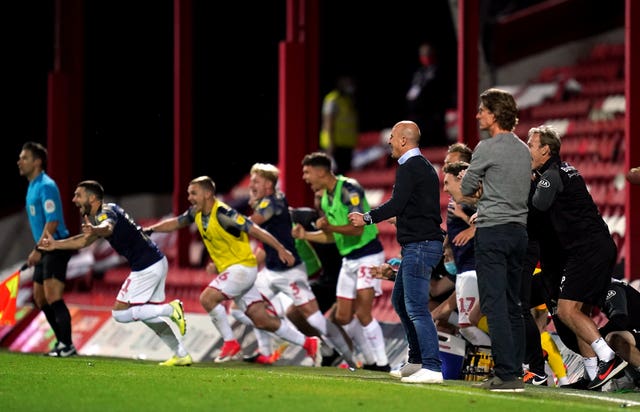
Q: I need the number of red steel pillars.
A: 5